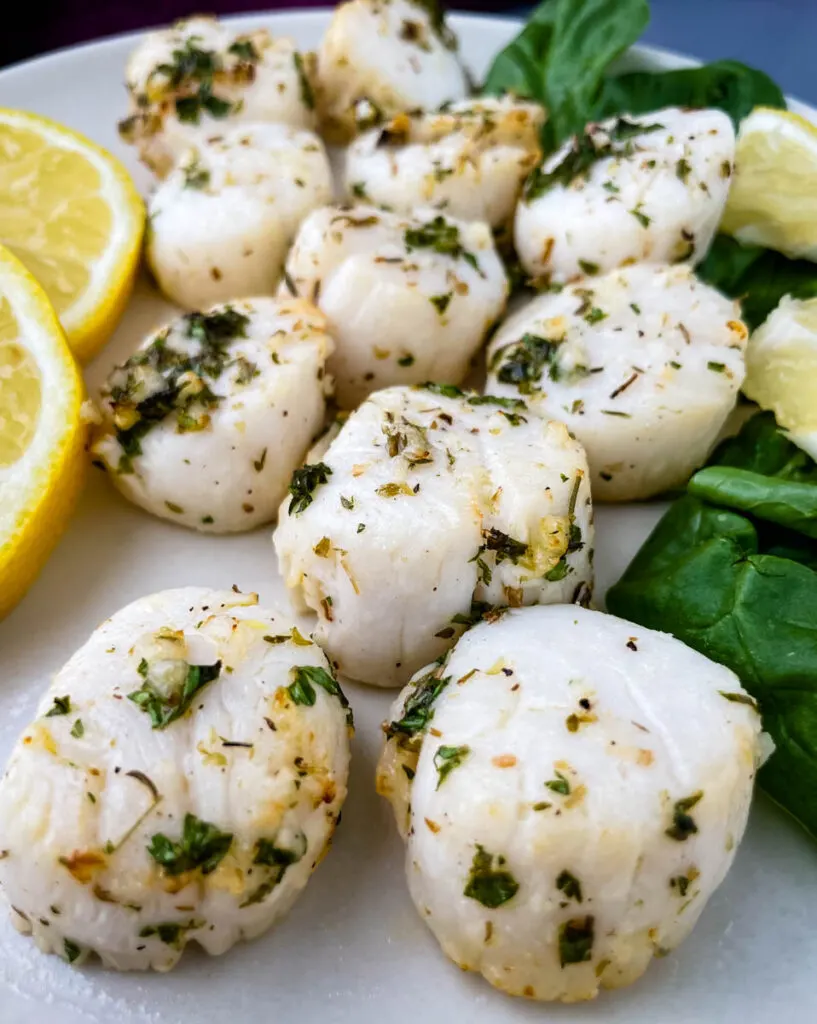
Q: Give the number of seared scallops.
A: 11